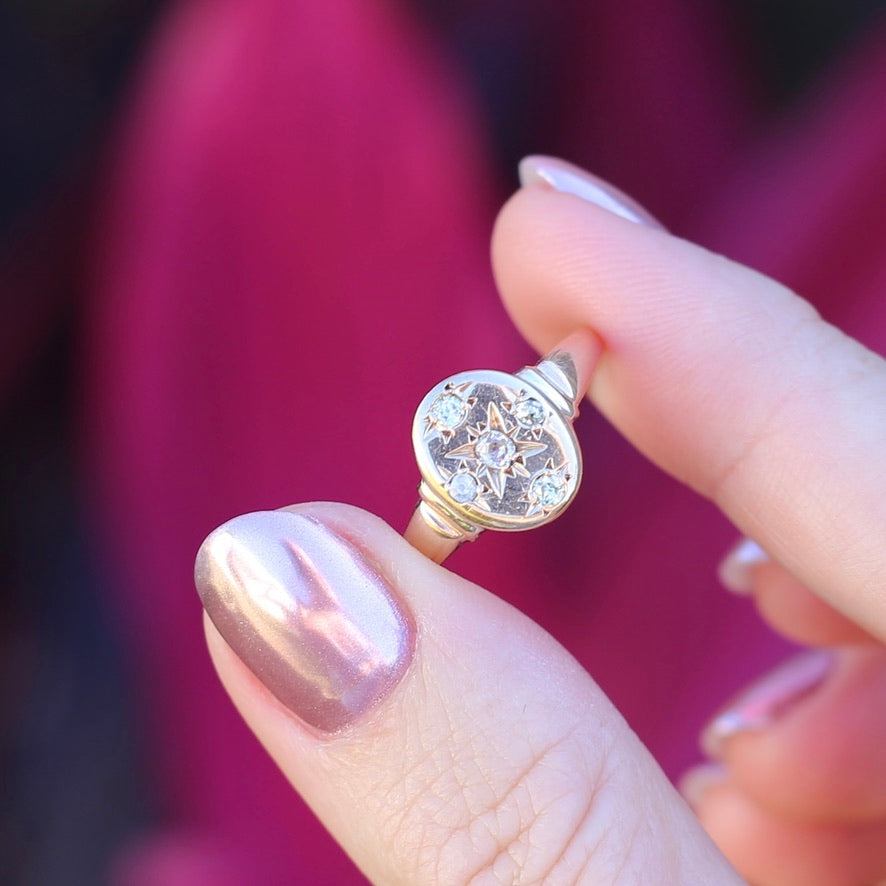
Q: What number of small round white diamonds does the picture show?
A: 5